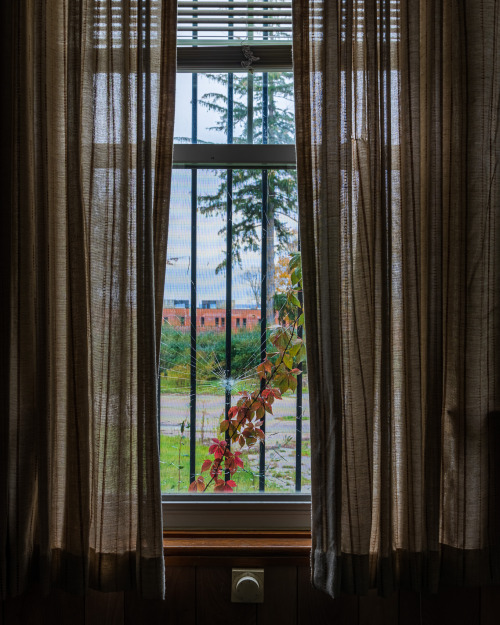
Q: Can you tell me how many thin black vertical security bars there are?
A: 4